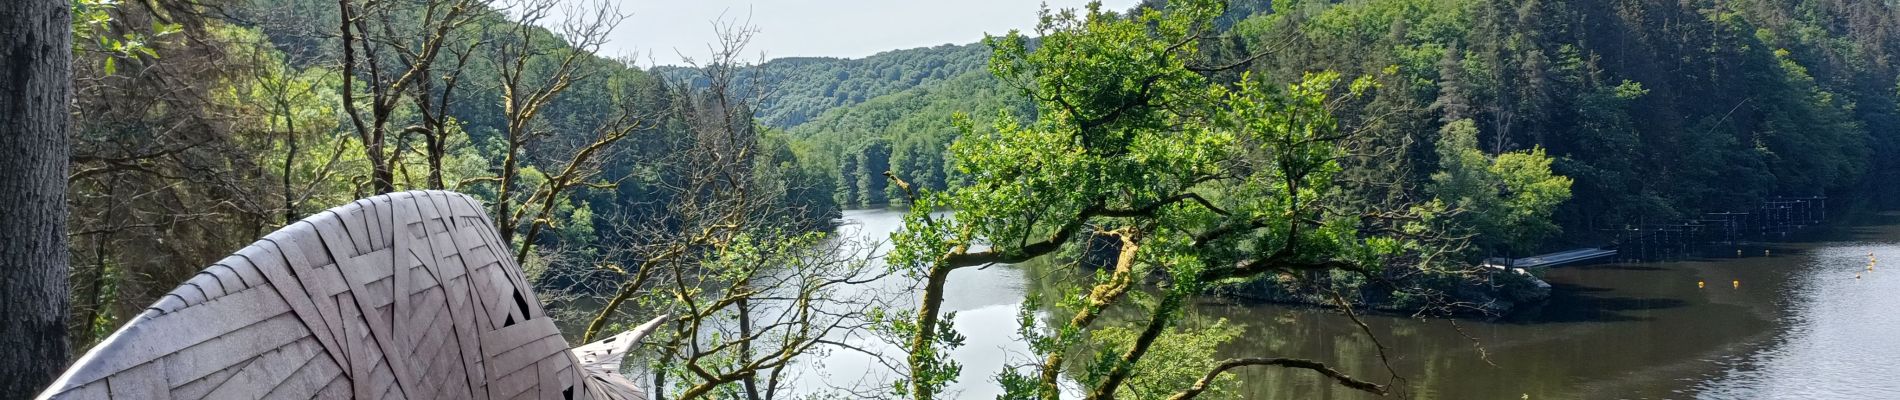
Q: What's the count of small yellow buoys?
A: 8